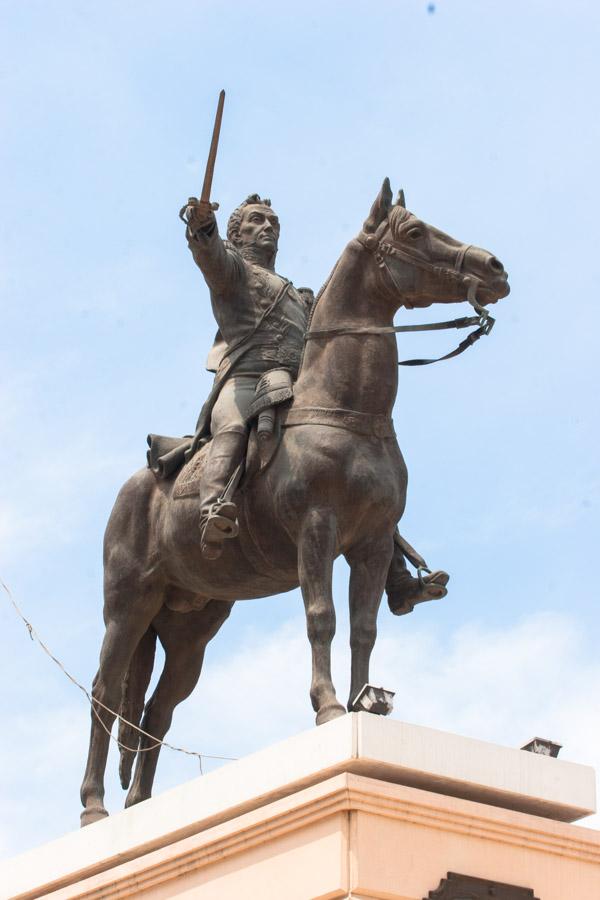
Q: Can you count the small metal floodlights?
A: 2